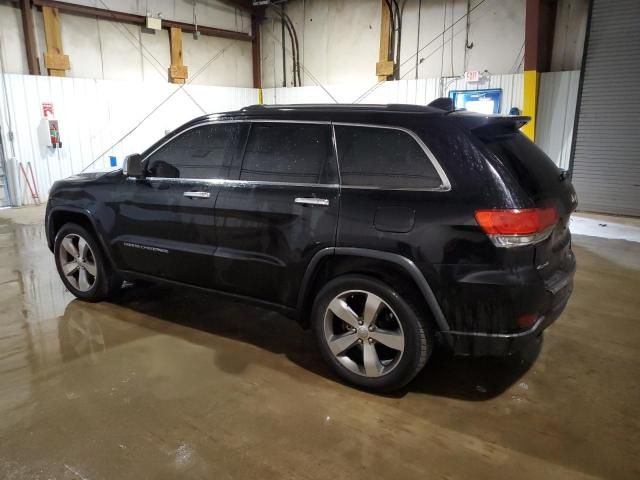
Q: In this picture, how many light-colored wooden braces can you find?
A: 3